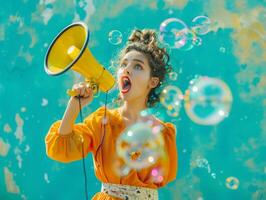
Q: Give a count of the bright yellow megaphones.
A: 1